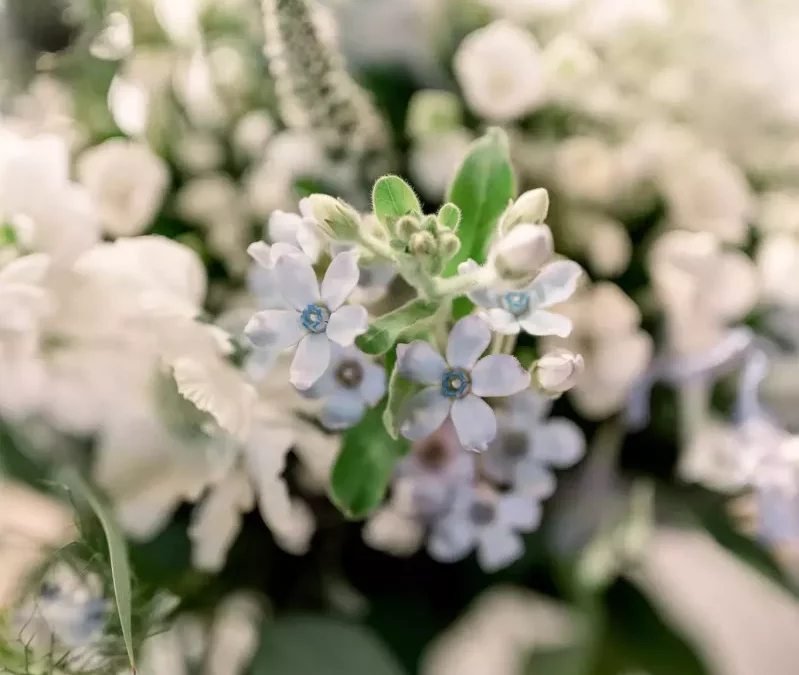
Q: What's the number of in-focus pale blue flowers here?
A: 3